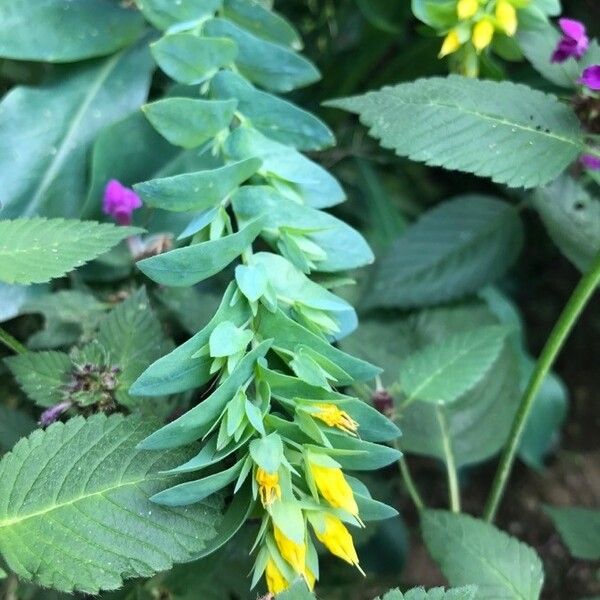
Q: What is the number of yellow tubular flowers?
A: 11